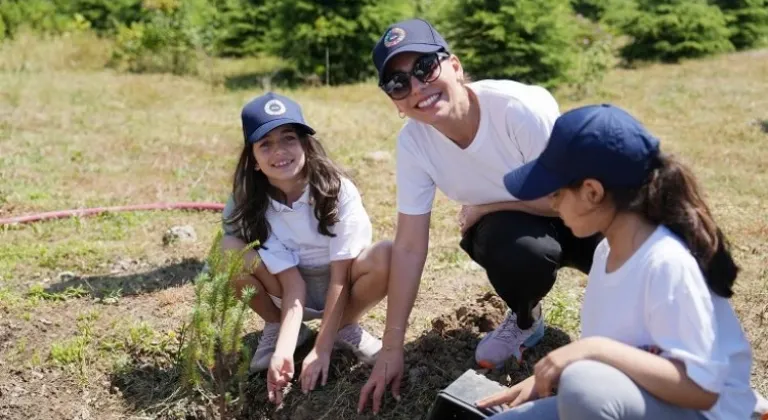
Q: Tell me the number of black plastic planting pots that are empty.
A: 1